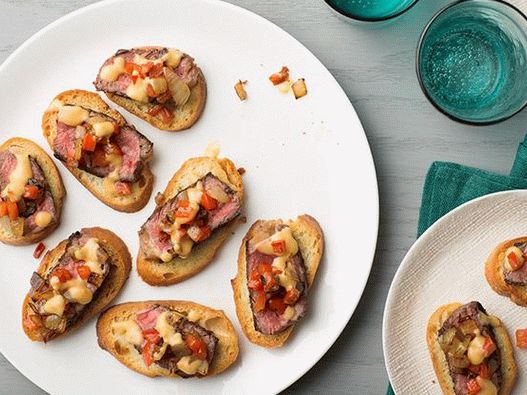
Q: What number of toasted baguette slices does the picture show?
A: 9